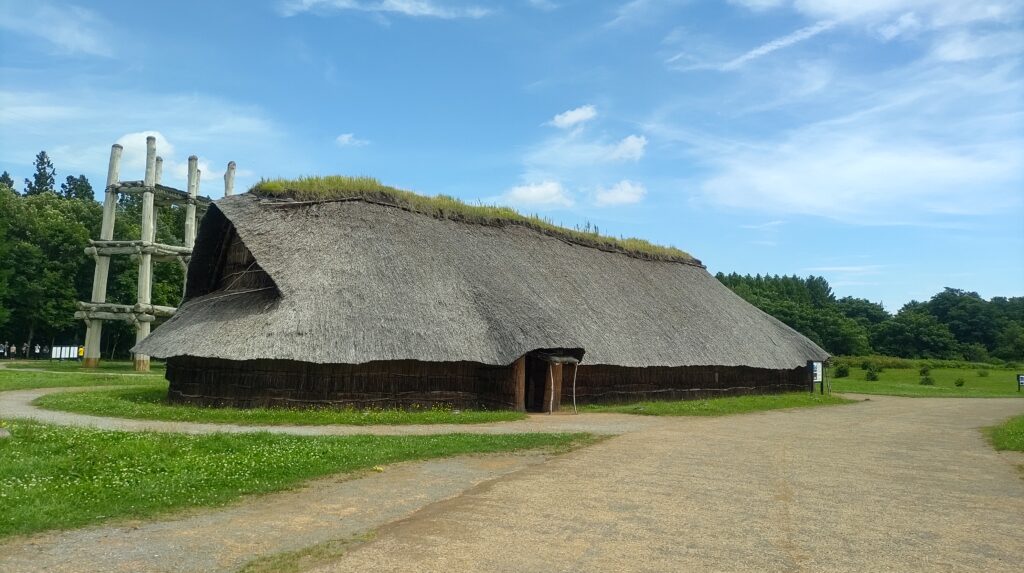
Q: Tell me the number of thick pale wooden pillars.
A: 6